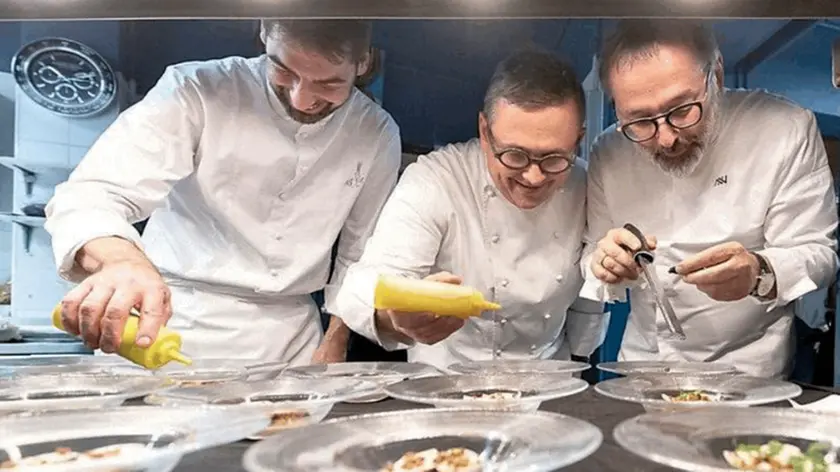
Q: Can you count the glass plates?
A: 12